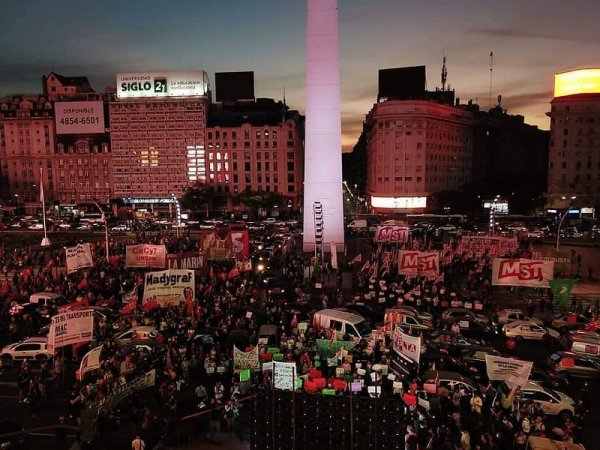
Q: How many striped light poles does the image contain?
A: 3